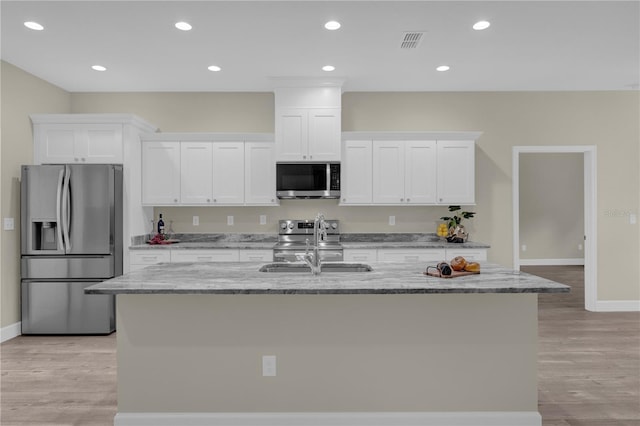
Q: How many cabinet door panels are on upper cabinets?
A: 12